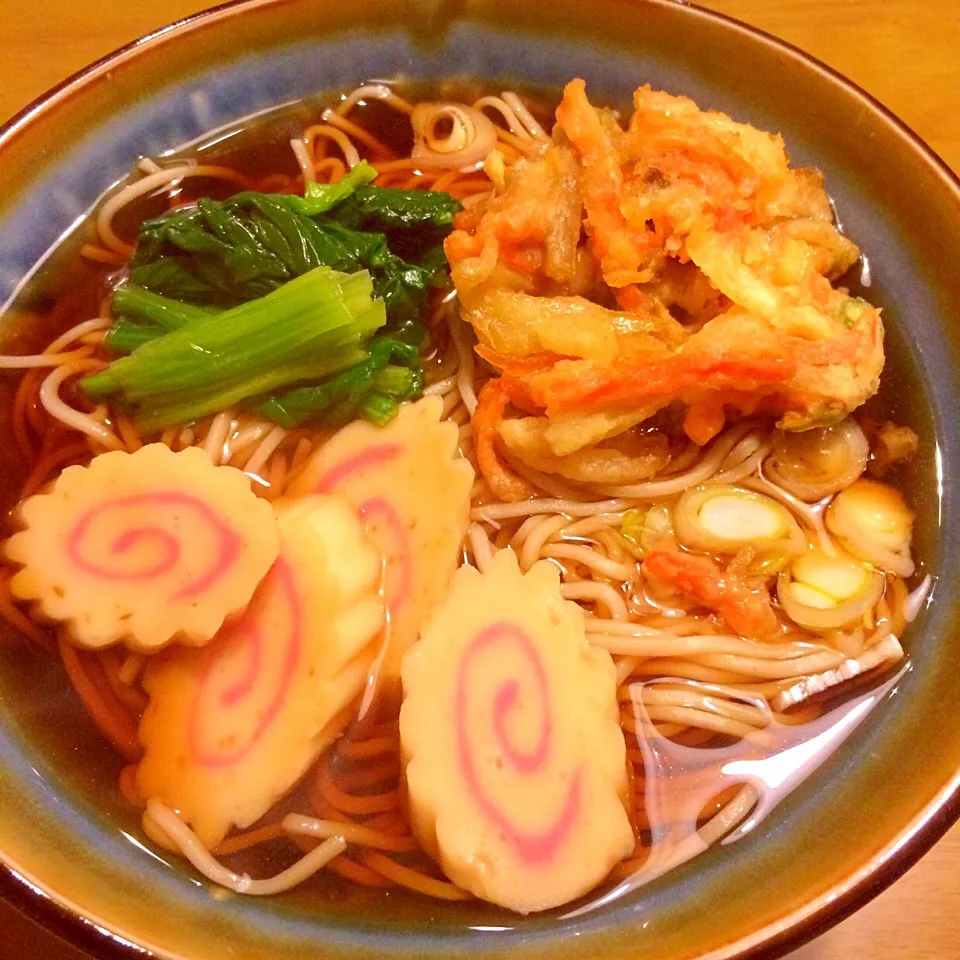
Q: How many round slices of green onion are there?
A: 5